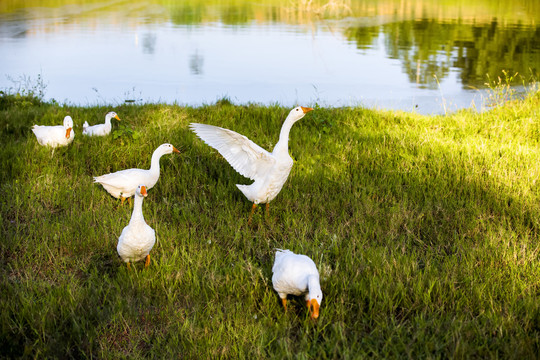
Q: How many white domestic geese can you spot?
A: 6